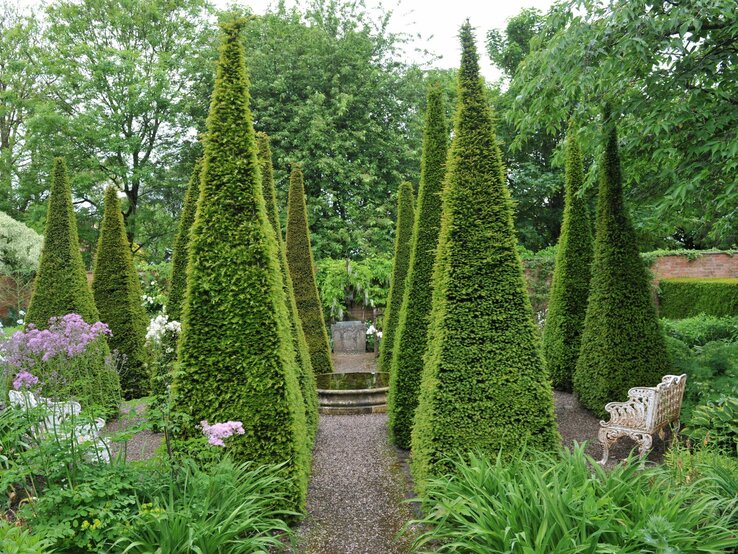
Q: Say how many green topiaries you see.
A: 11